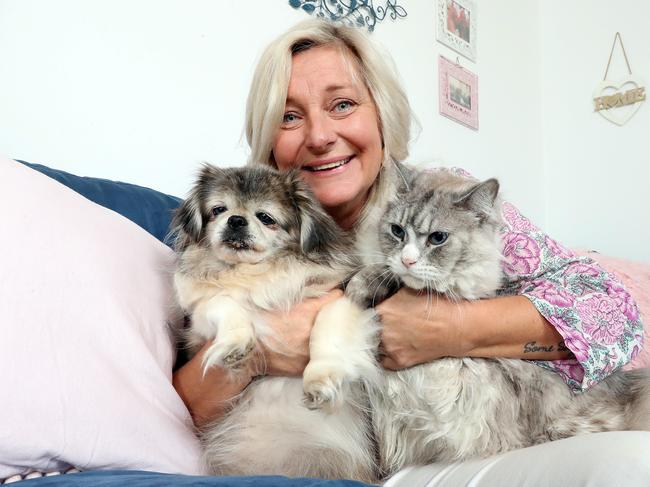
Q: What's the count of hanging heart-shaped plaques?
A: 1